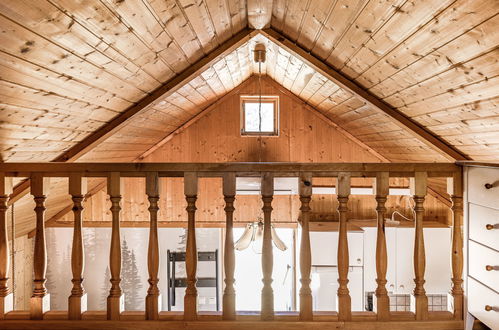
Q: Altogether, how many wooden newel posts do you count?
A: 13